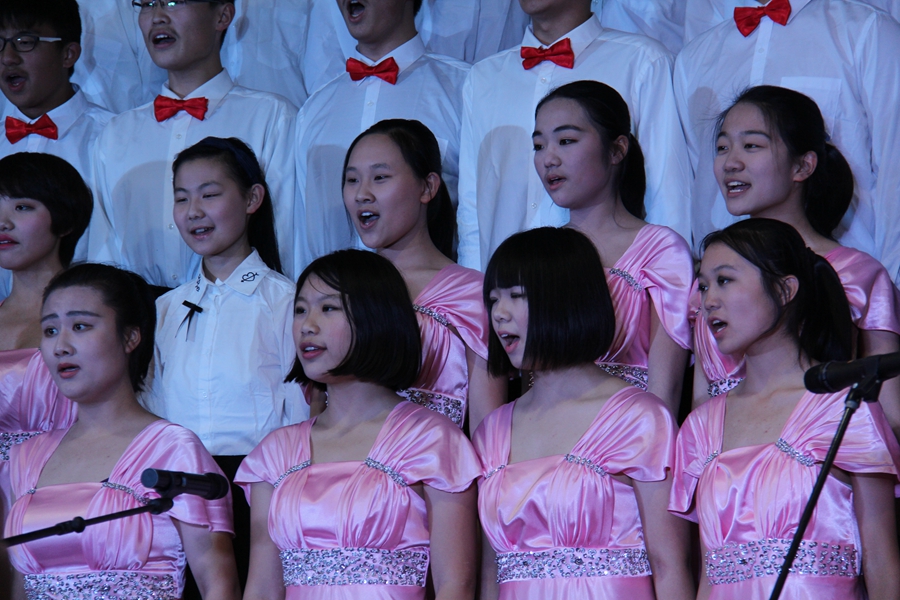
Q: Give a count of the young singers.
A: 14